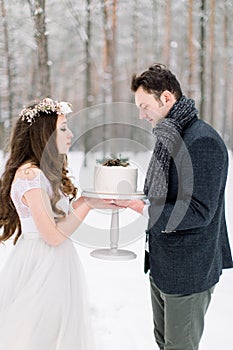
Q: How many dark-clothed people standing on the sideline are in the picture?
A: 0